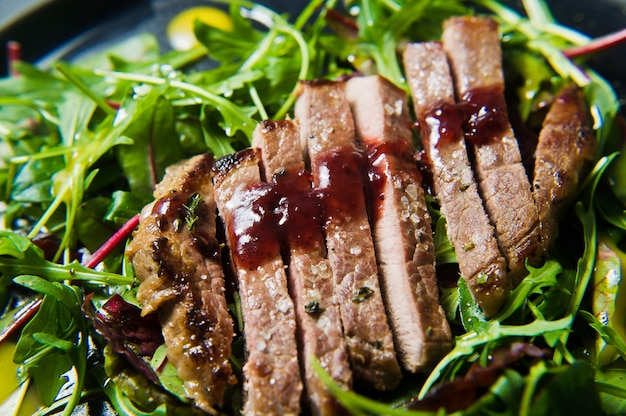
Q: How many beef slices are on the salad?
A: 8